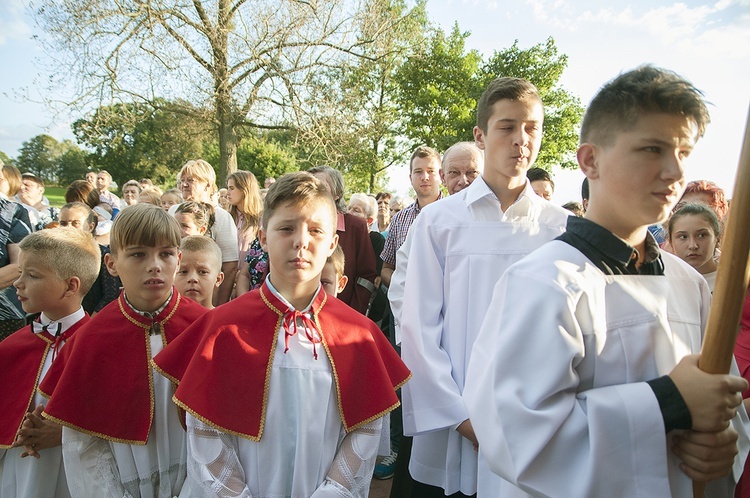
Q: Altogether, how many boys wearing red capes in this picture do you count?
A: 3